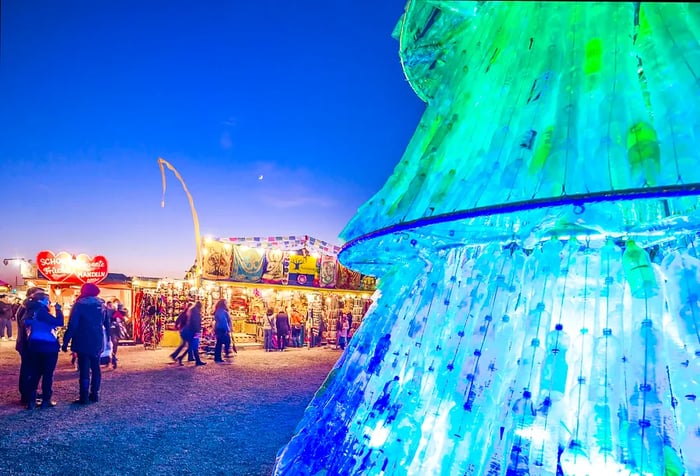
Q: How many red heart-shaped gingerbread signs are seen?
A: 2